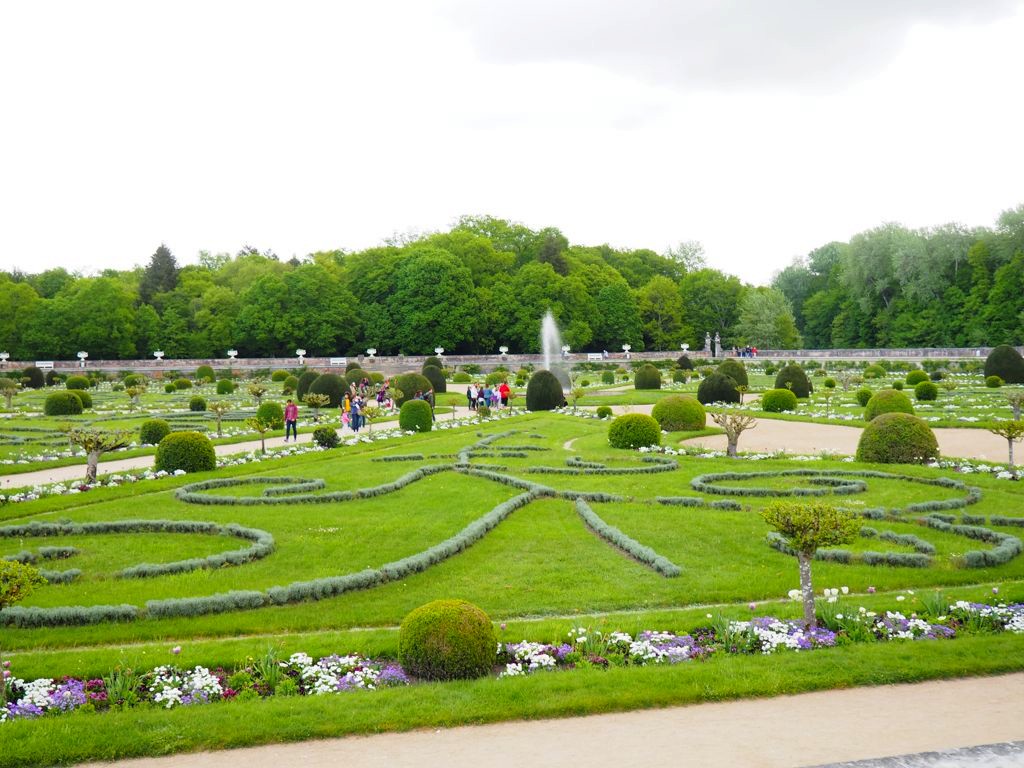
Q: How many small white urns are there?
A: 11